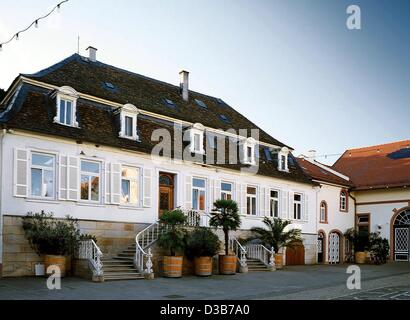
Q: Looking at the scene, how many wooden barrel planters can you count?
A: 6